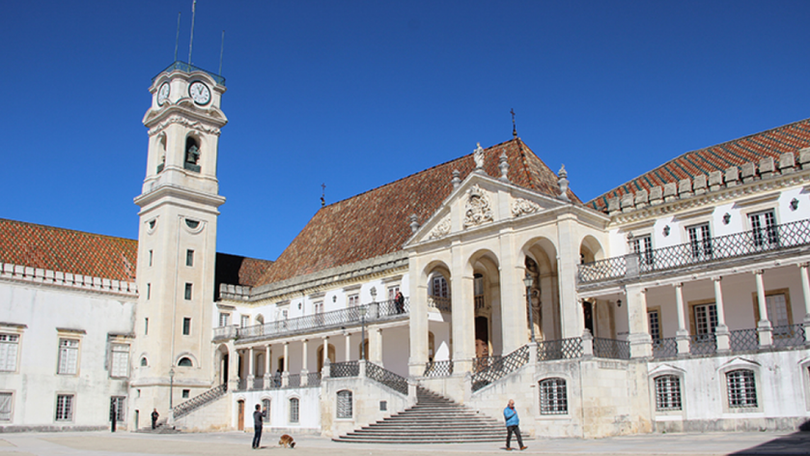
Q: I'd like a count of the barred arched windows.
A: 6